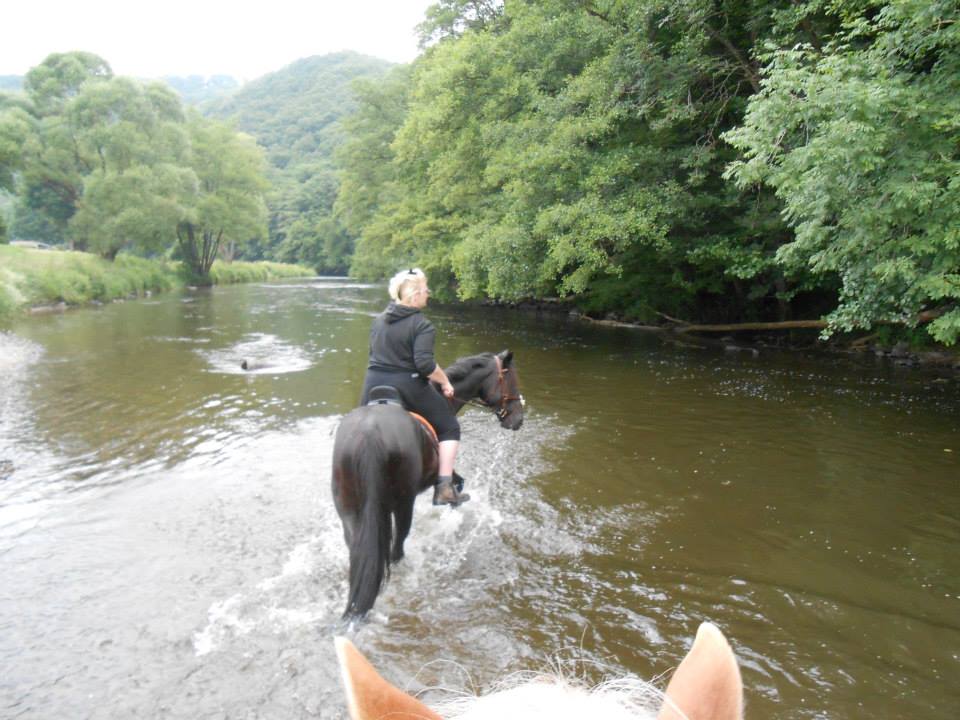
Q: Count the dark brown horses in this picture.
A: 1